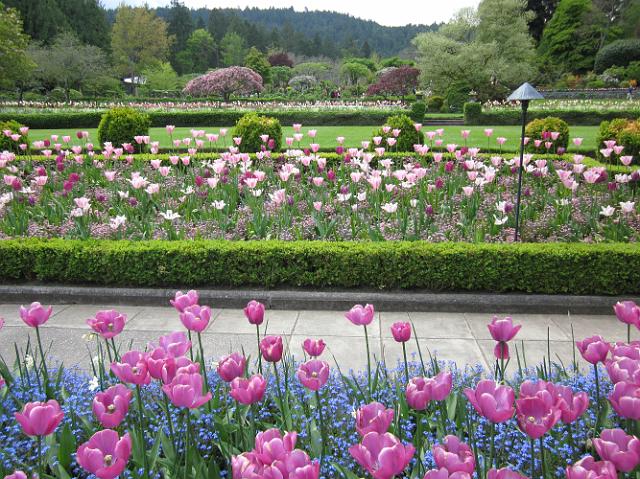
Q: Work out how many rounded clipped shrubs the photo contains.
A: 6